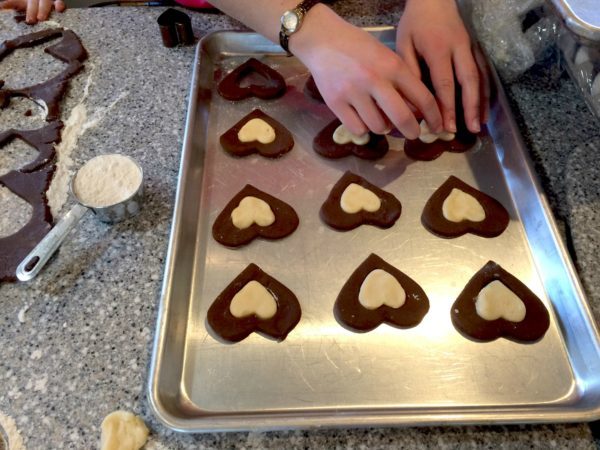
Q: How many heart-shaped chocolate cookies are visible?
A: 11